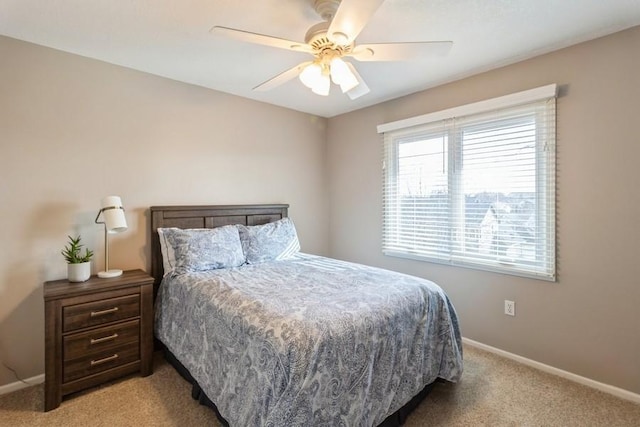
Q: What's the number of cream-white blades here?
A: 5